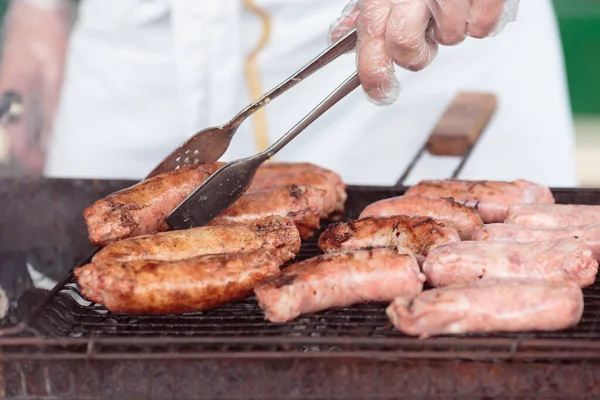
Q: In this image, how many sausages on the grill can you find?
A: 13